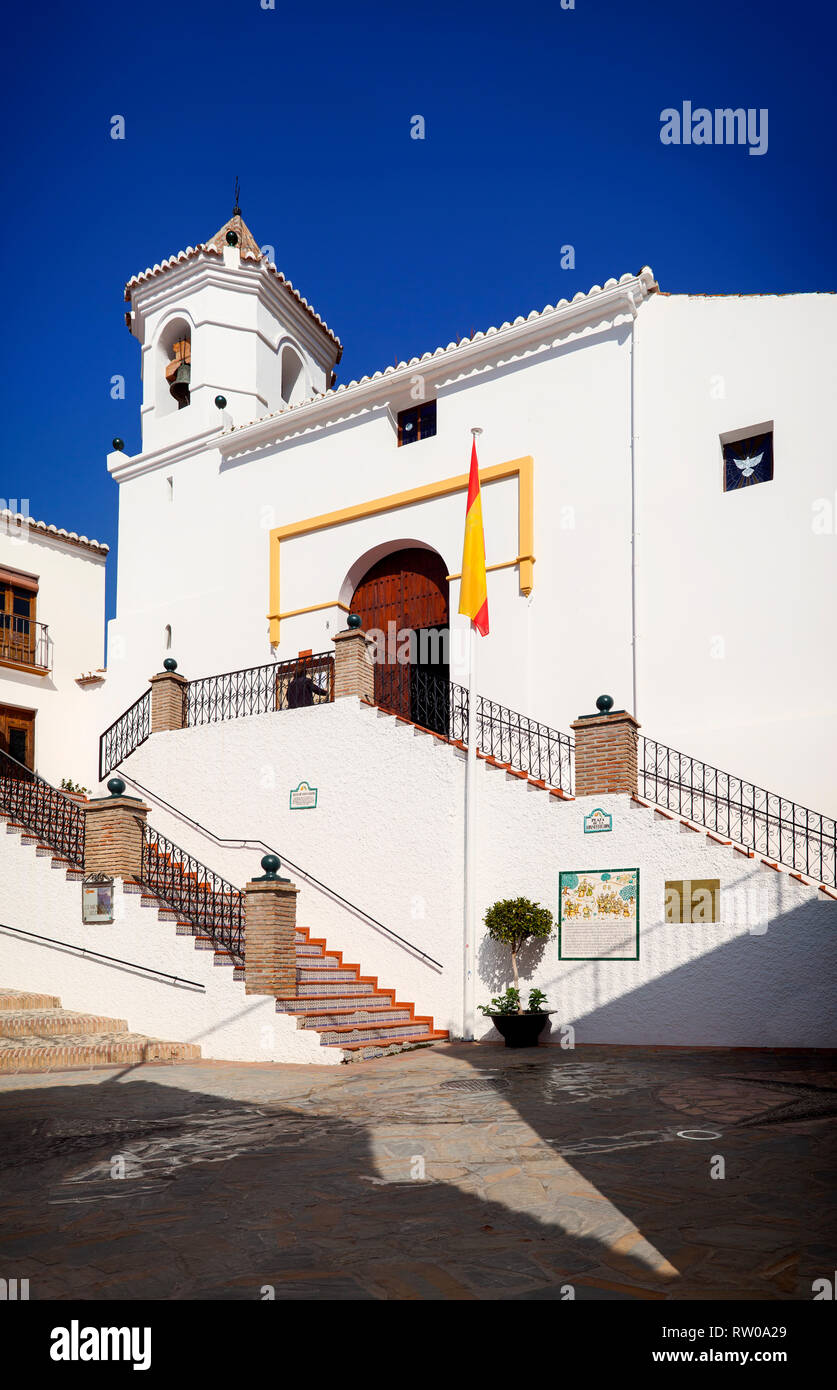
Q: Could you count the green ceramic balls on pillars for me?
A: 5